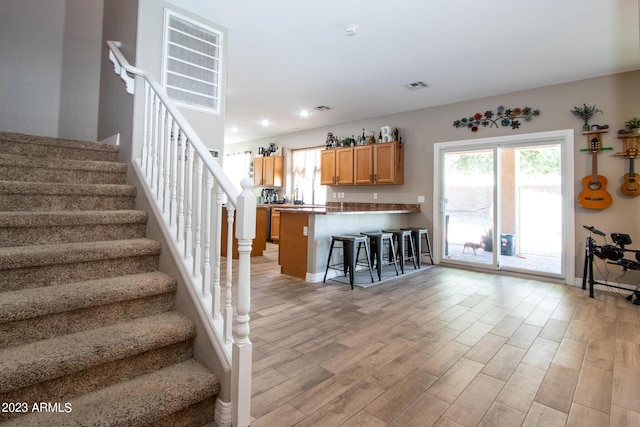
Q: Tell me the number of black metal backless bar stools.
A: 4